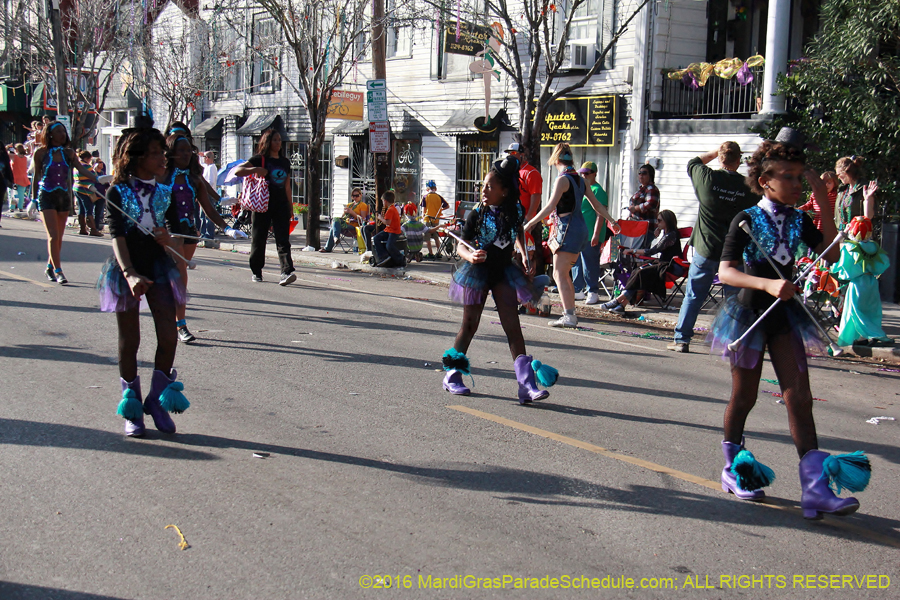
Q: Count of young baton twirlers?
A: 3